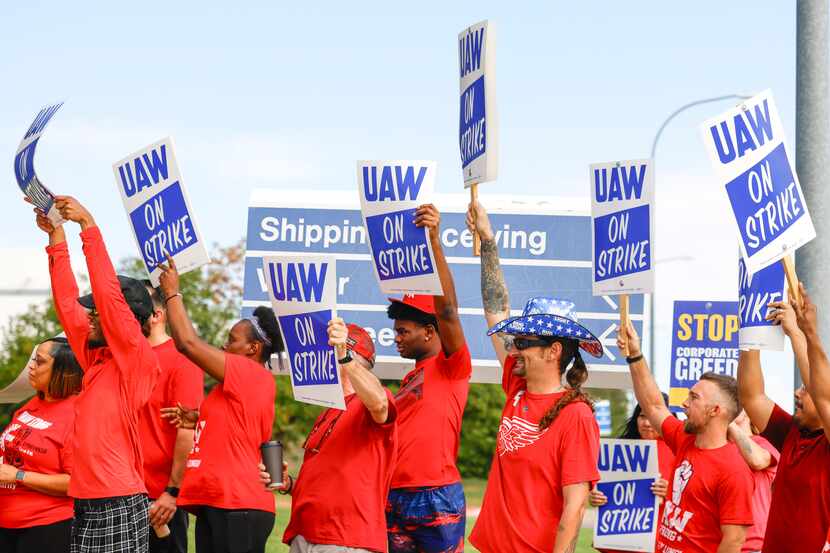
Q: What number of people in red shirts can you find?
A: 11